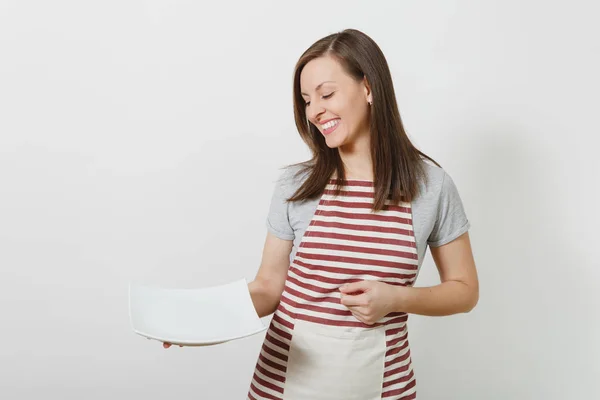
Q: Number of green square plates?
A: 0